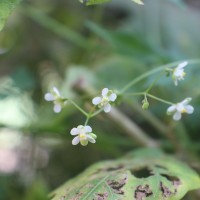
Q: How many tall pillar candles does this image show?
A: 0